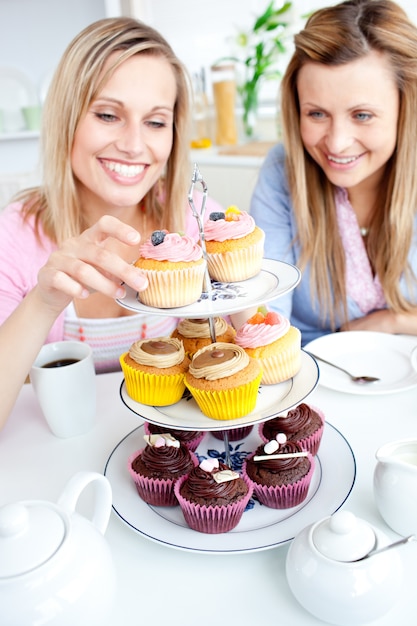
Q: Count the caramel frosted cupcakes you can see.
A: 3